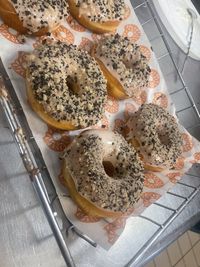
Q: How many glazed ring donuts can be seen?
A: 6